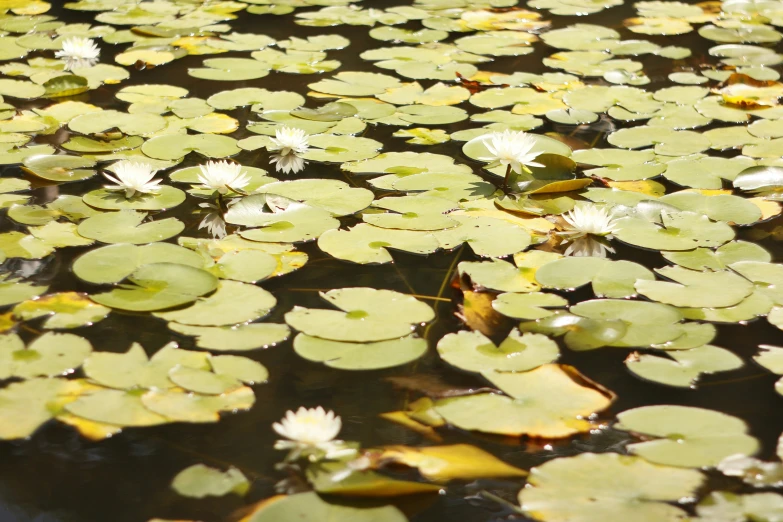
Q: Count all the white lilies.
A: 7